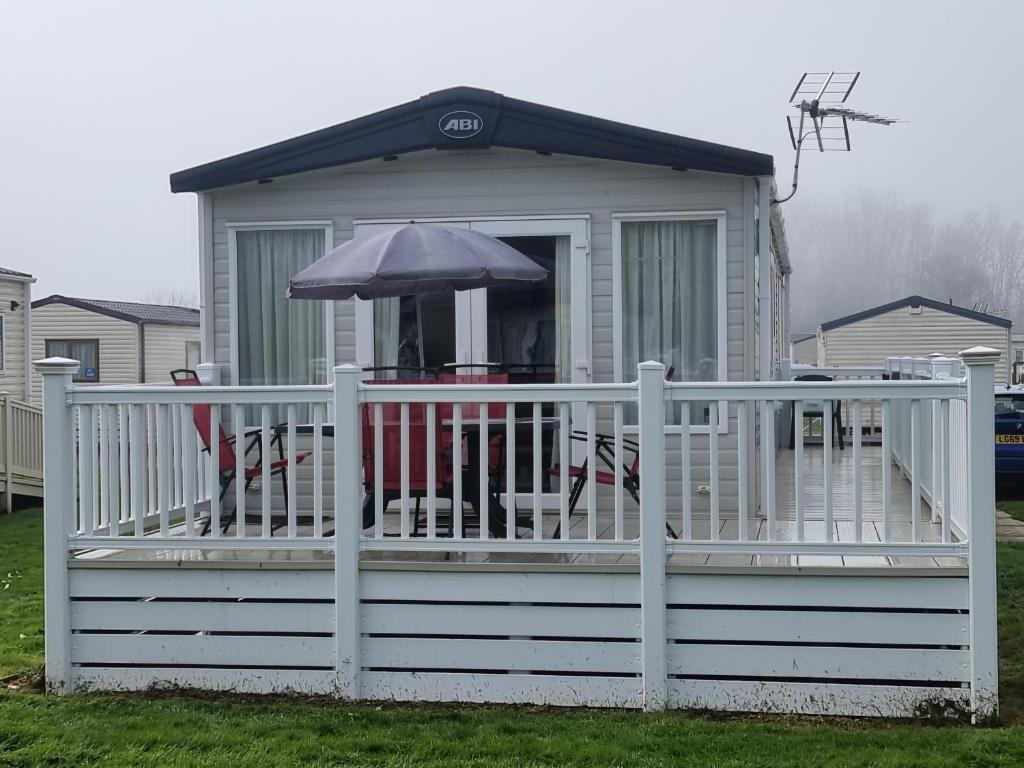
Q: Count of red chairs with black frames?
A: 4